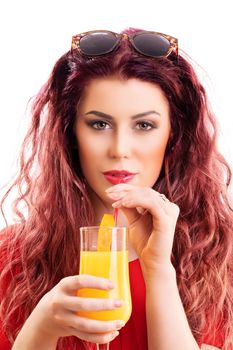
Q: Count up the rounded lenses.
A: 2